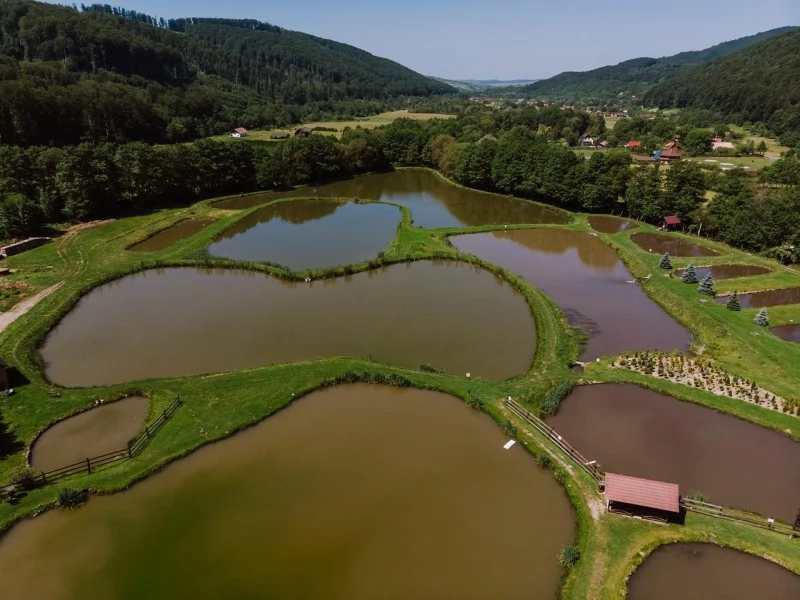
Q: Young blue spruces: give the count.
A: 5